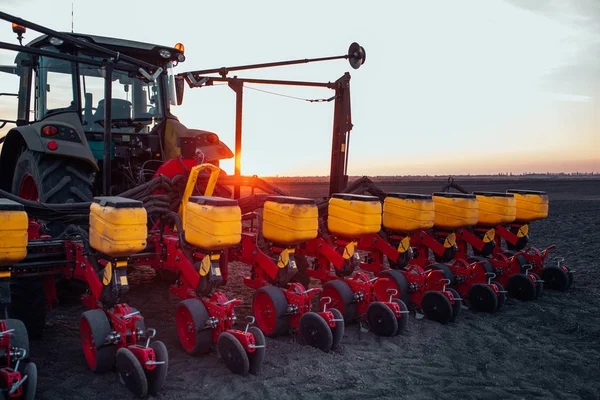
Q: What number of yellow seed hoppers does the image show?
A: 9